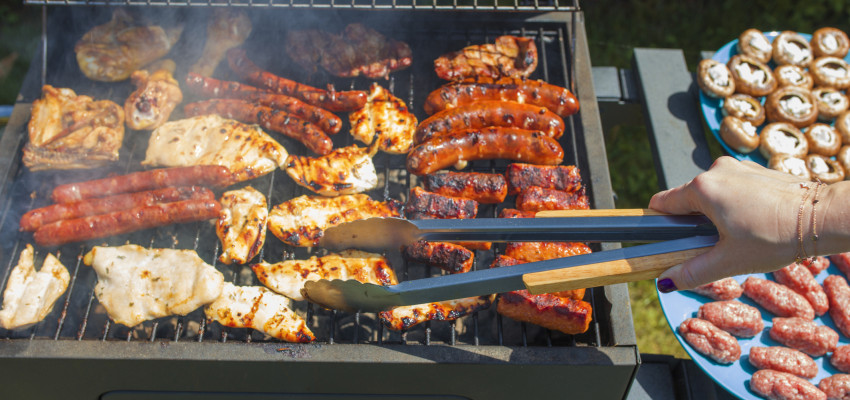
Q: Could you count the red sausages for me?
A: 9